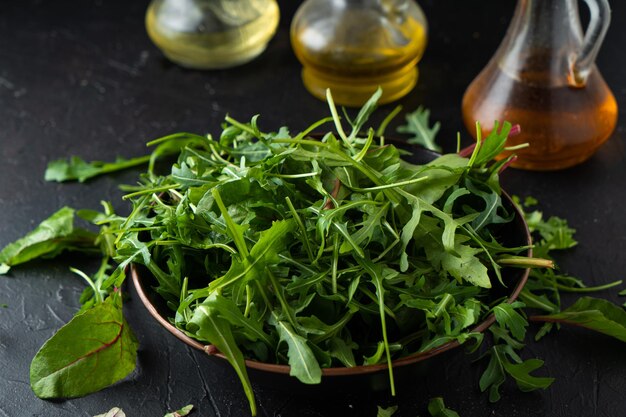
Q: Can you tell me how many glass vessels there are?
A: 3